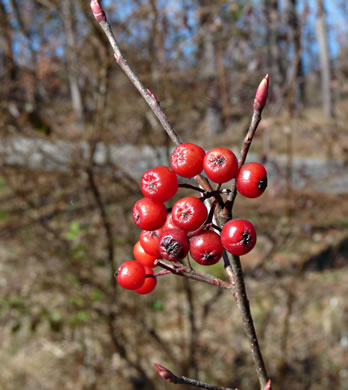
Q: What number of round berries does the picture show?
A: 14